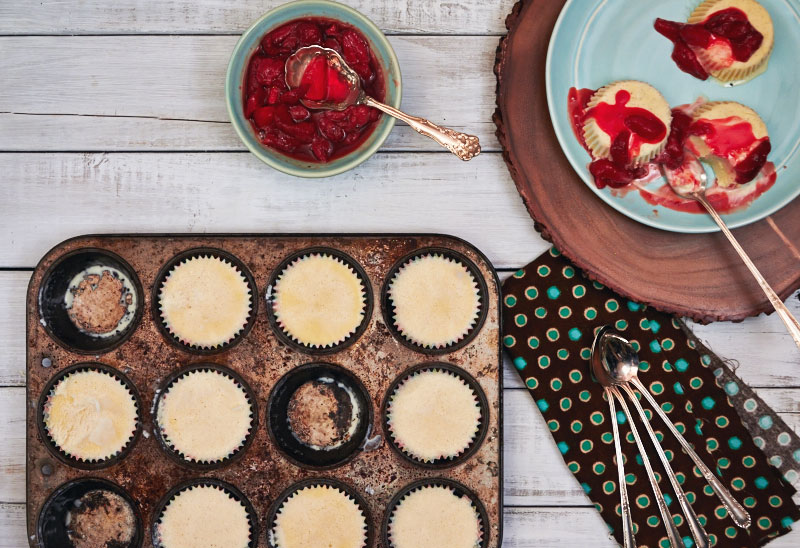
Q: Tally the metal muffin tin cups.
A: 12